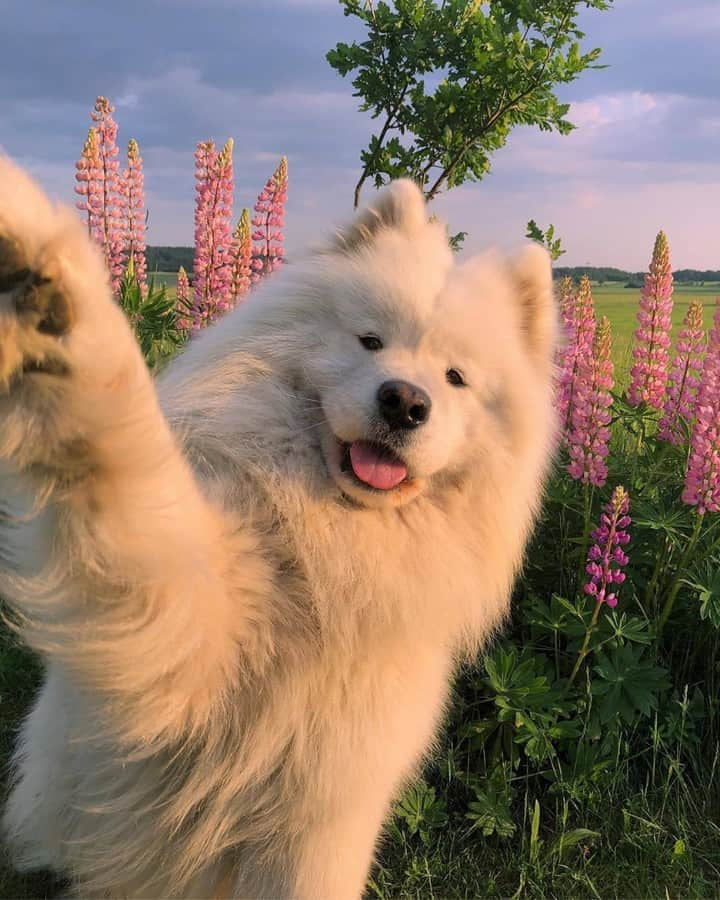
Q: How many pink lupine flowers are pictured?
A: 15